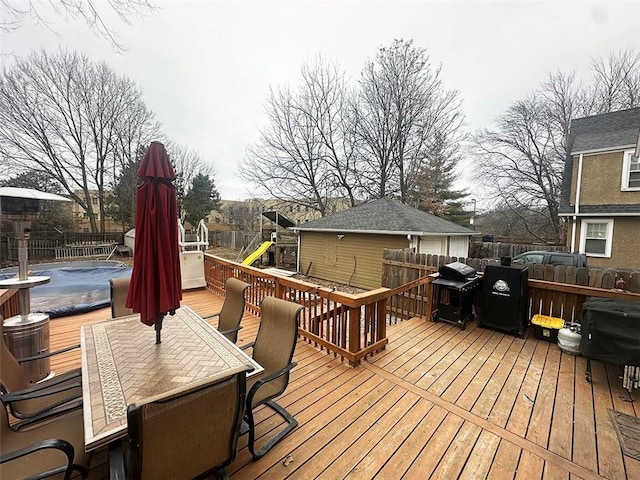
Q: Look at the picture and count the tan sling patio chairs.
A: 6